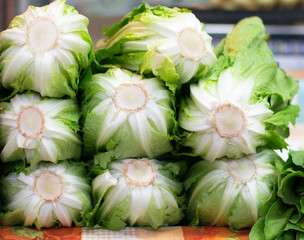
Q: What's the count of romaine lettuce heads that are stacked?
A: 8